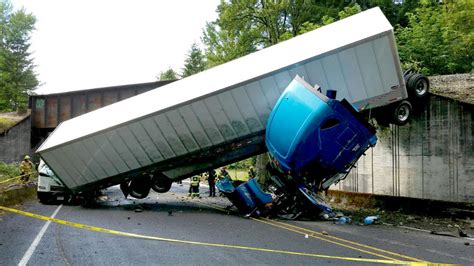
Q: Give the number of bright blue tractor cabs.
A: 1